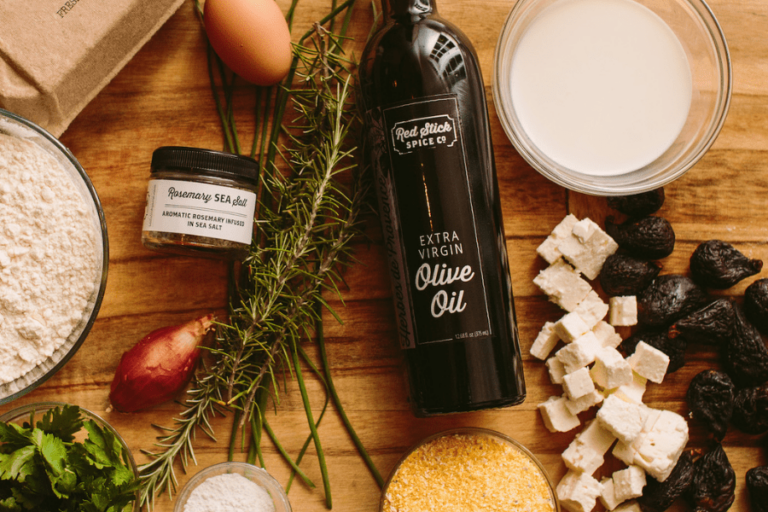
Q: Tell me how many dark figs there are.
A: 14